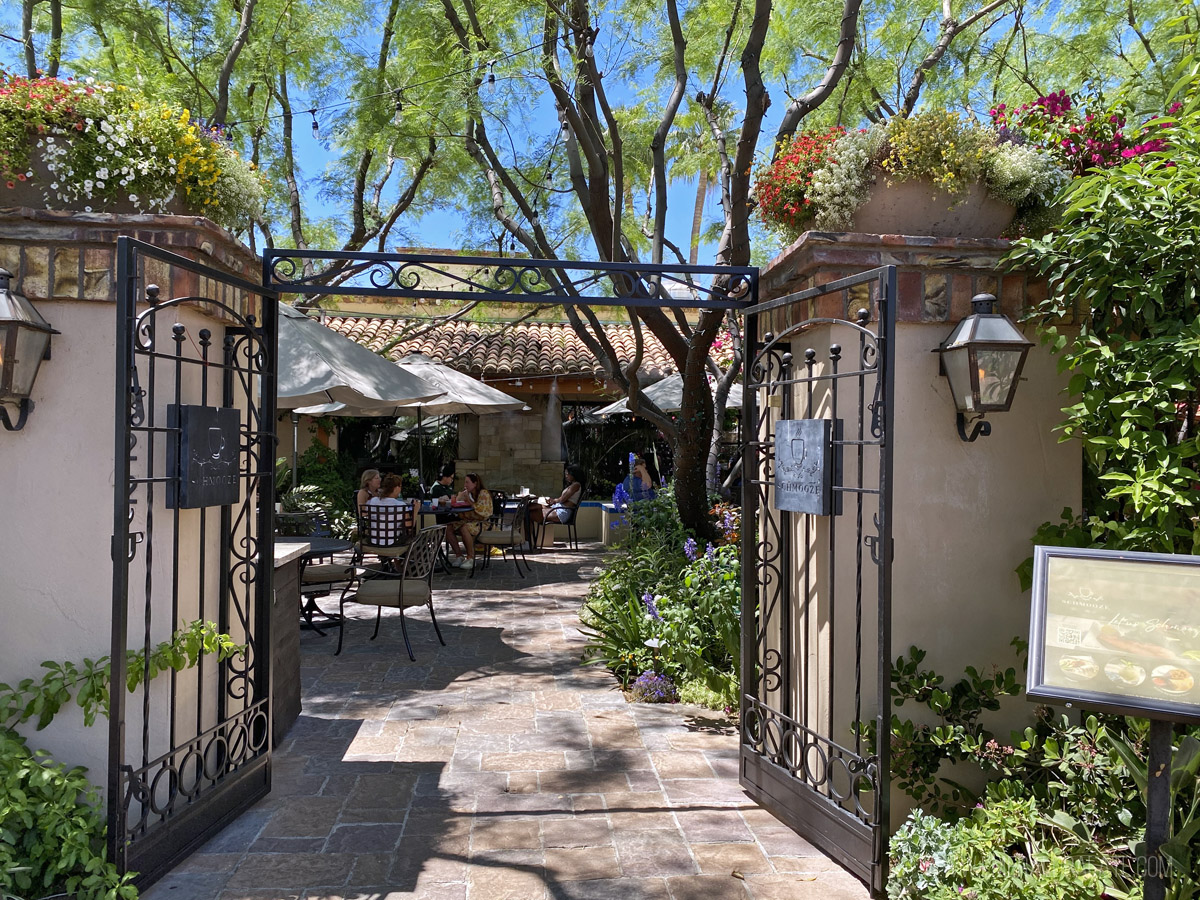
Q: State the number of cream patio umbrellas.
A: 3